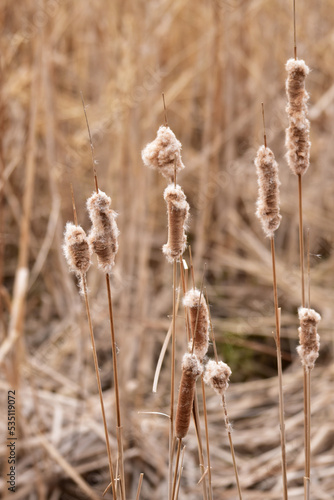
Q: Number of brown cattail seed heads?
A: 10